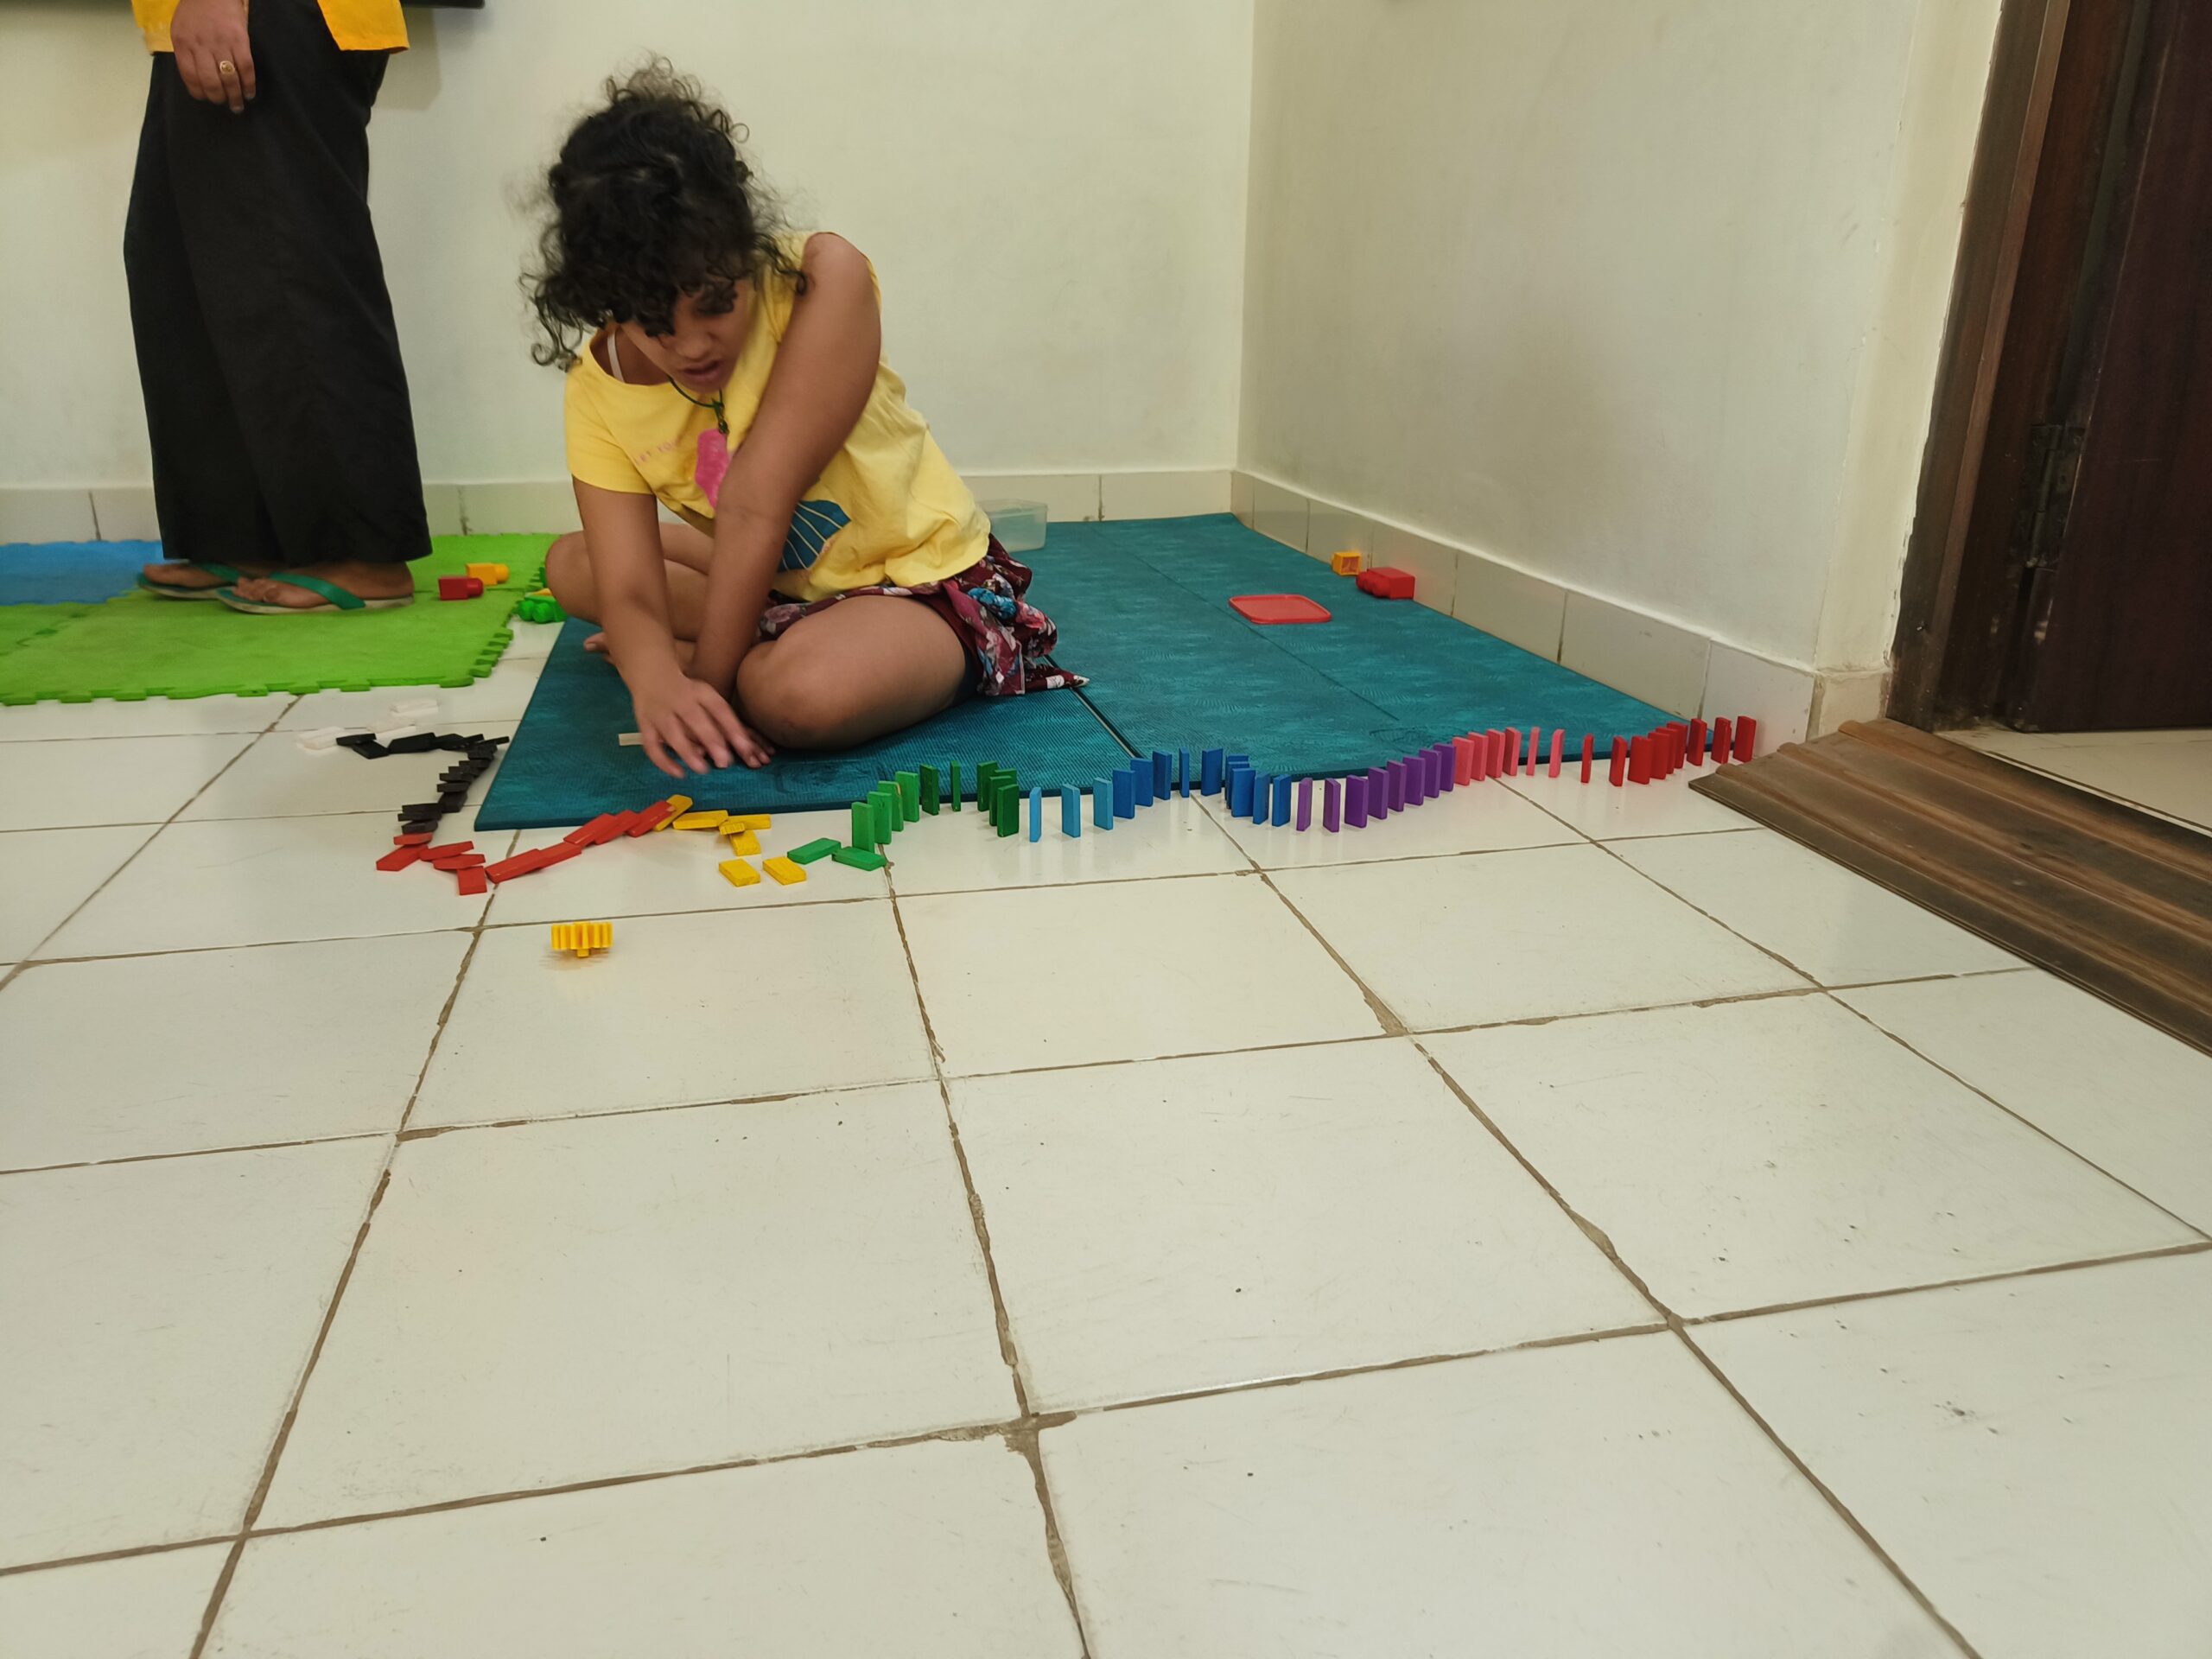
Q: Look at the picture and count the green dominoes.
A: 12